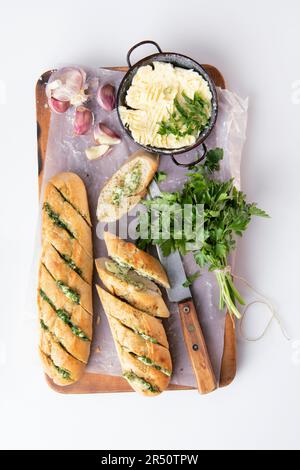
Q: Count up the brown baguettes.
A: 2